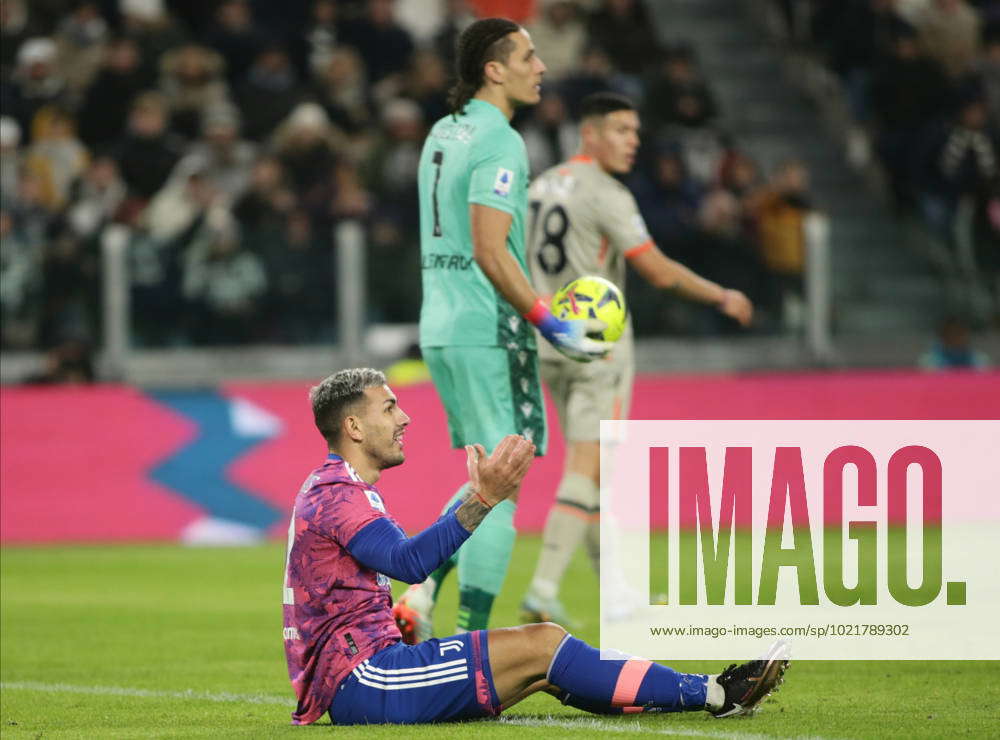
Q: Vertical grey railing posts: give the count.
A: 3